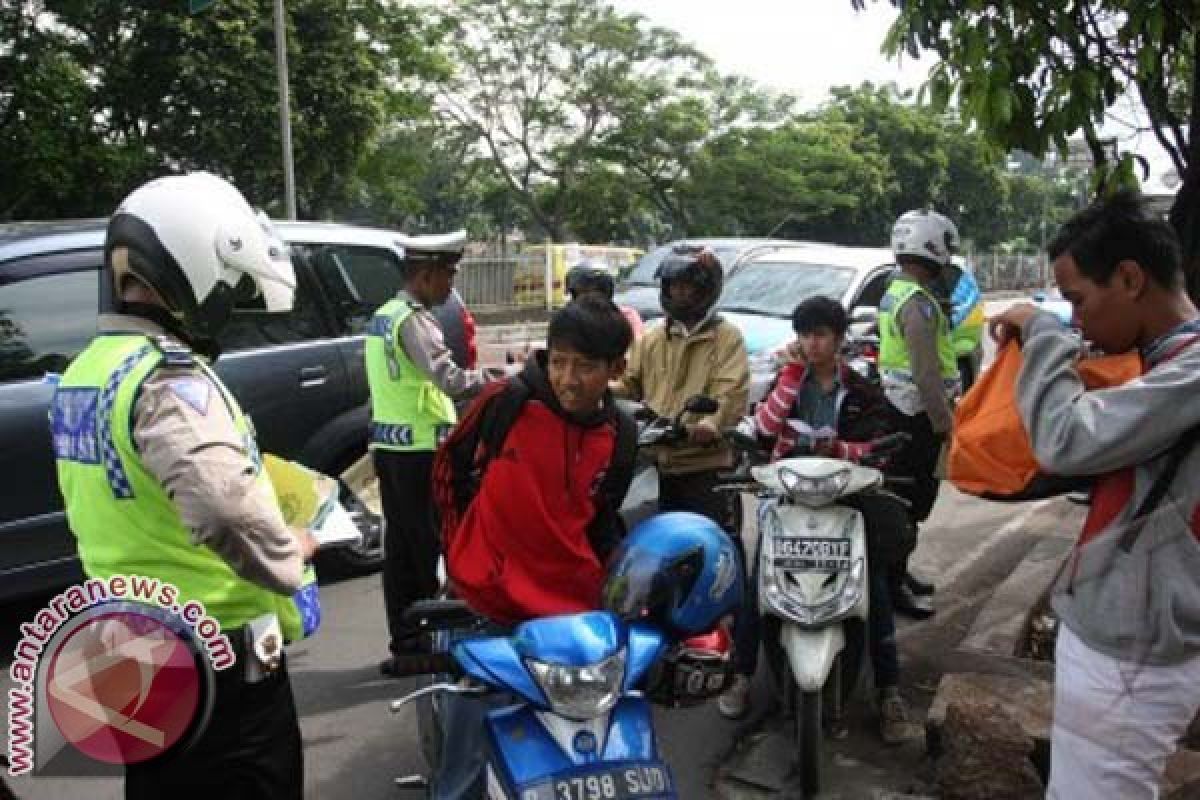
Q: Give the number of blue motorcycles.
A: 1